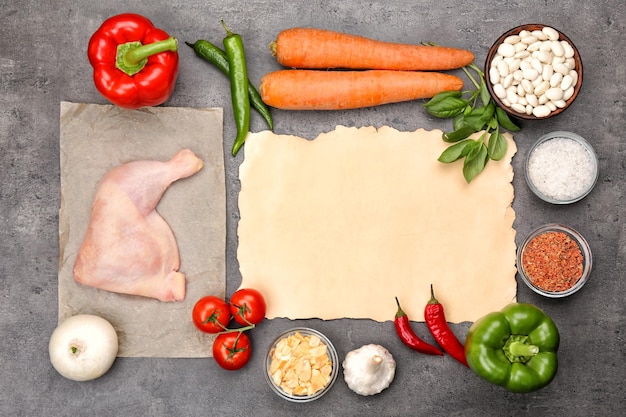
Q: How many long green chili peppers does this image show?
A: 2